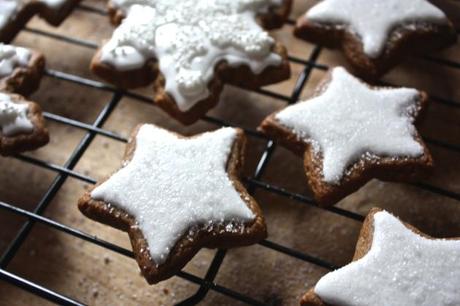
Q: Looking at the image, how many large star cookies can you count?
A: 4